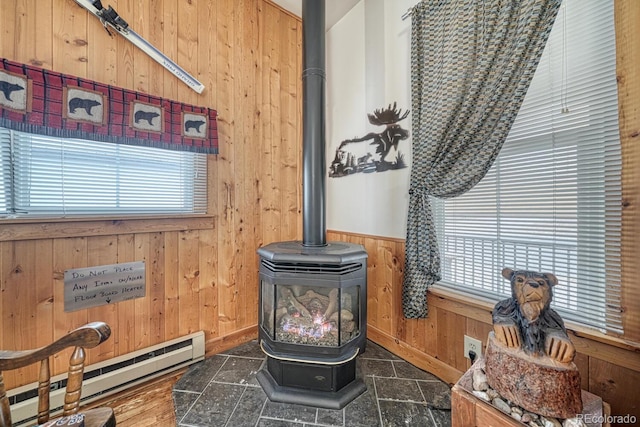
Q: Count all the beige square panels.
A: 4